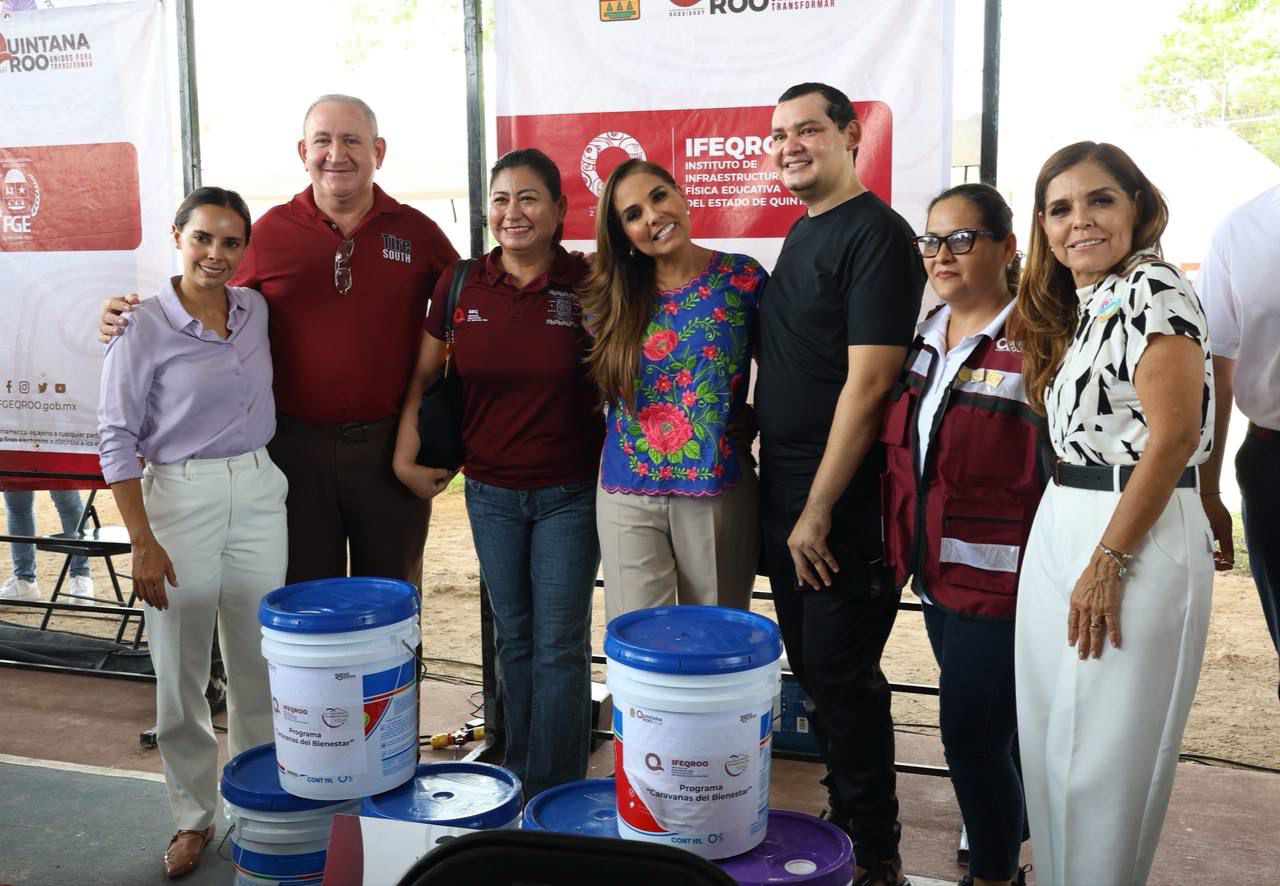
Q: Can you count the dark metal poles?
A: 3